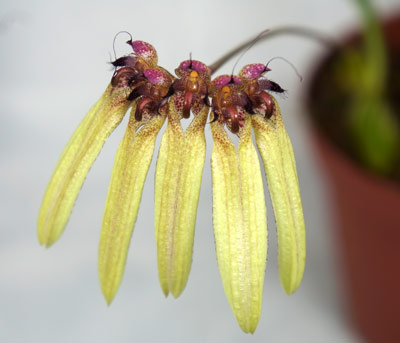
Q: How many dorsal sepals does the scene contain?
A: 5